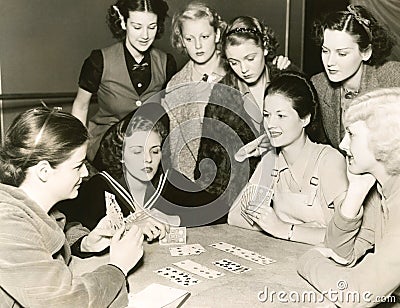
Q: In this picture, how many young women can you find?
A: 8